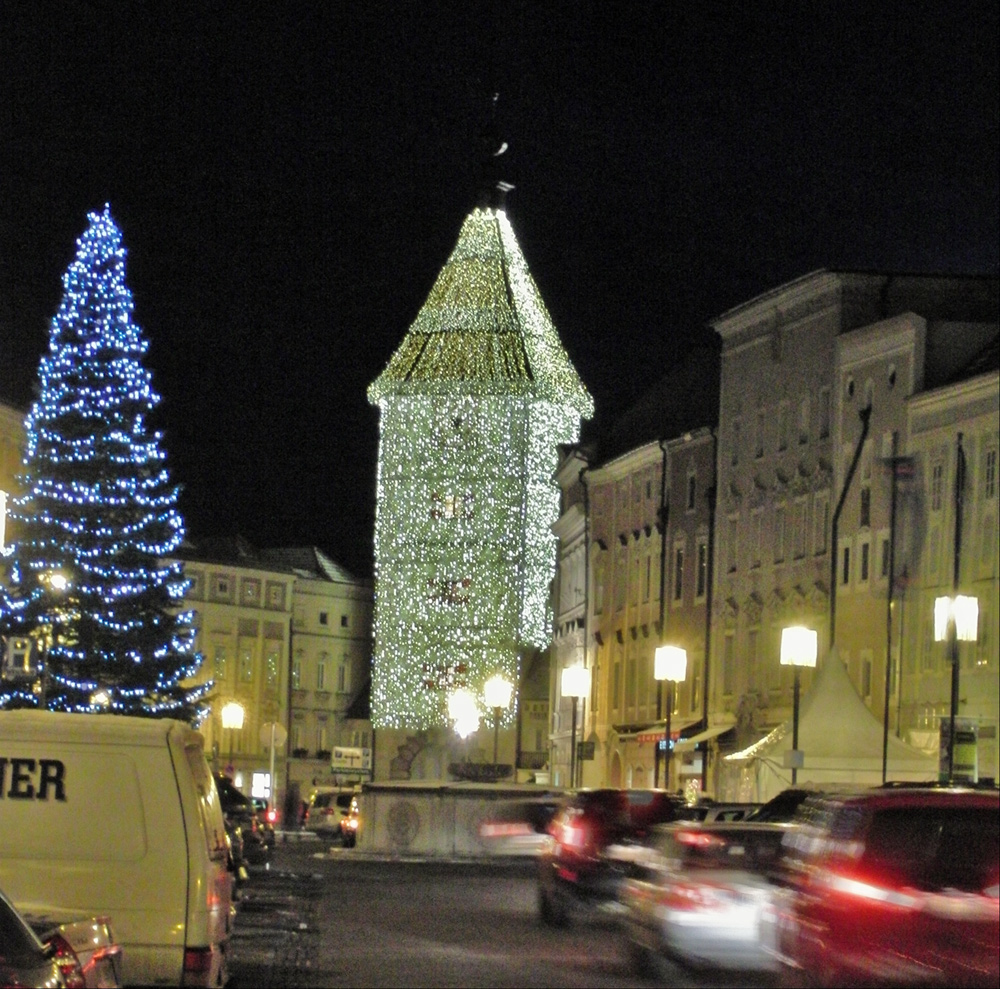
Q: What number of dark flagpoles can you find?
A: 2